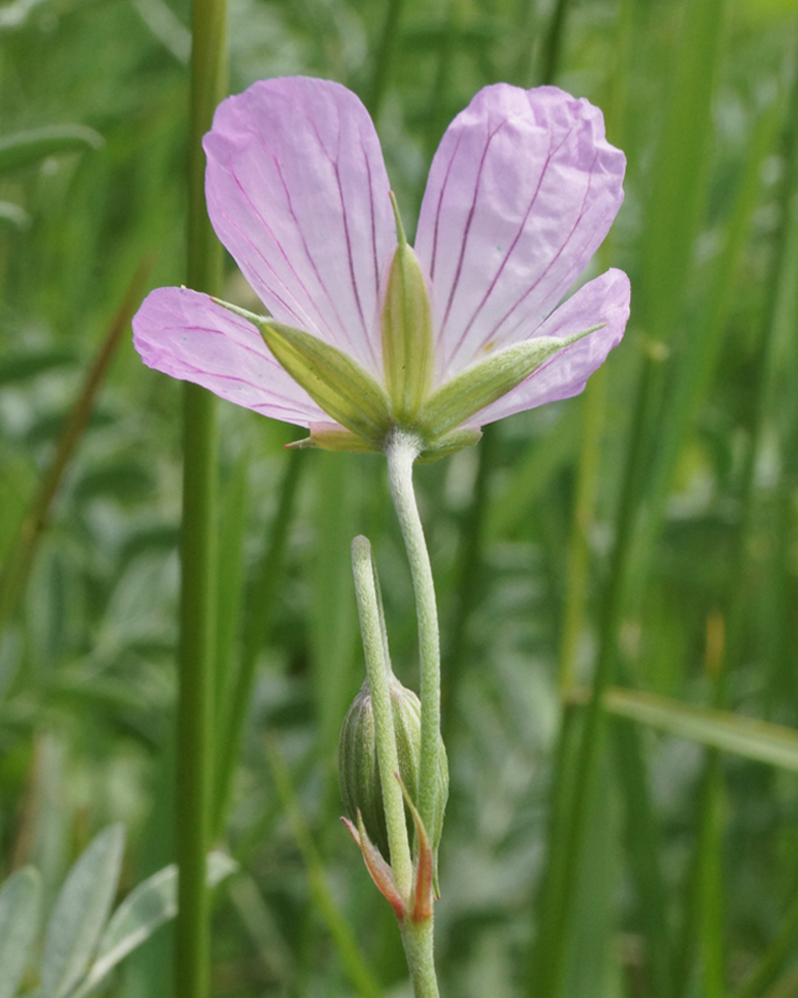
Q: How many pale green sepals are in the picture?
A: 5